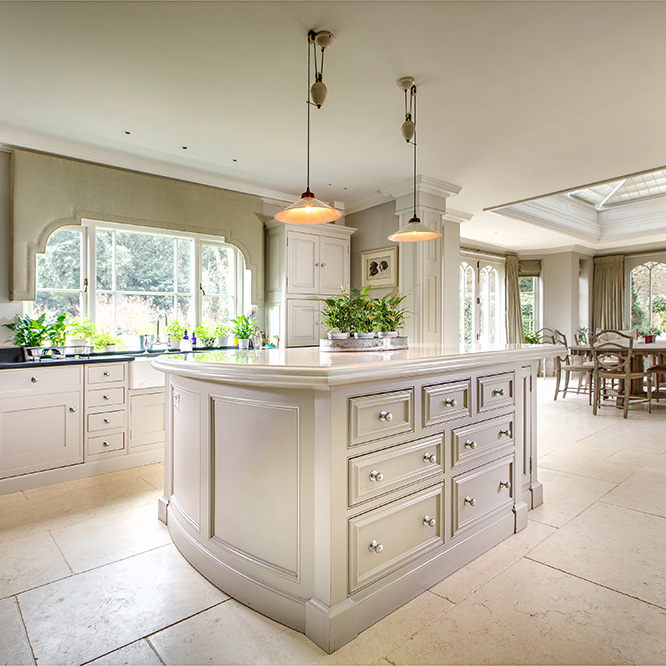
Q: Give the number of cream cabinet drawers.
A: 12